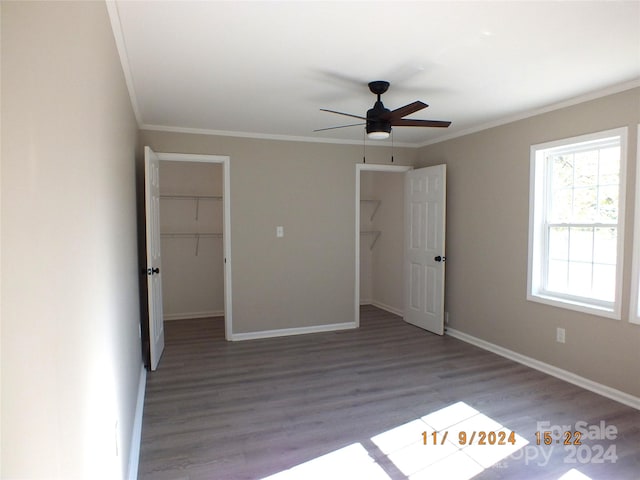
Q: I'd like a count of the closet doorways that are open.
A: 2